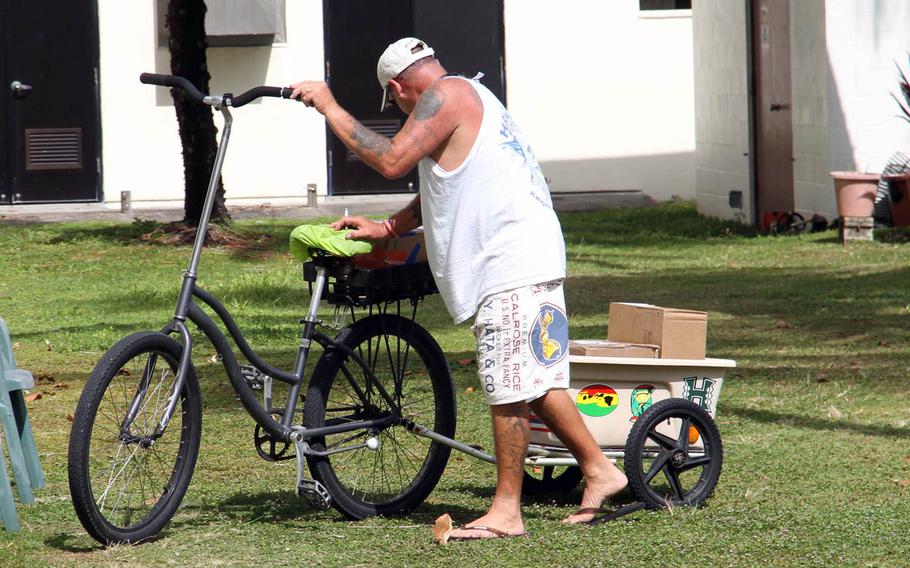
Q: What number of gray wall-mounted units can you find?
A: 1